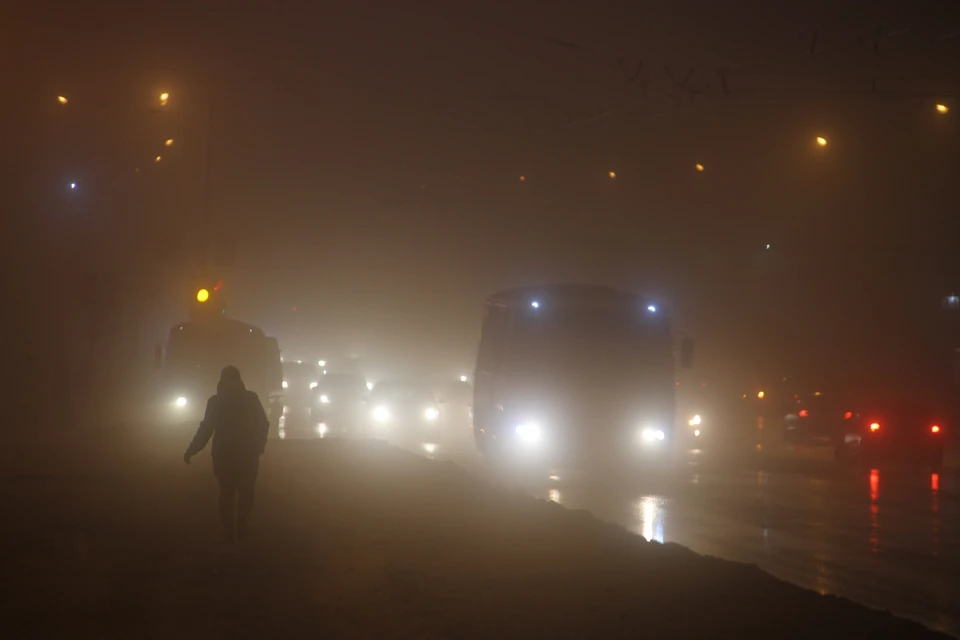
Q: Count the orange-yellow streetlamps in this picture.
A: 9